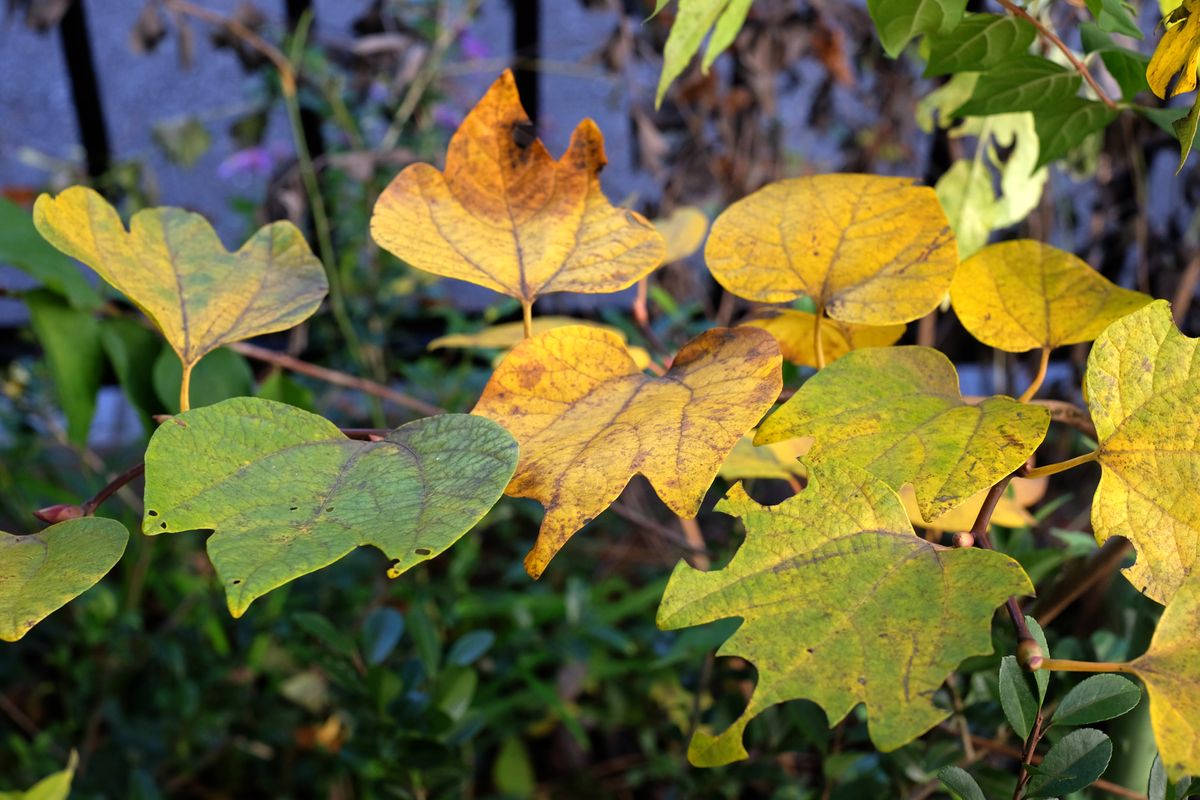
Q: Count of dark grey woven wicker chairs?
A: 0